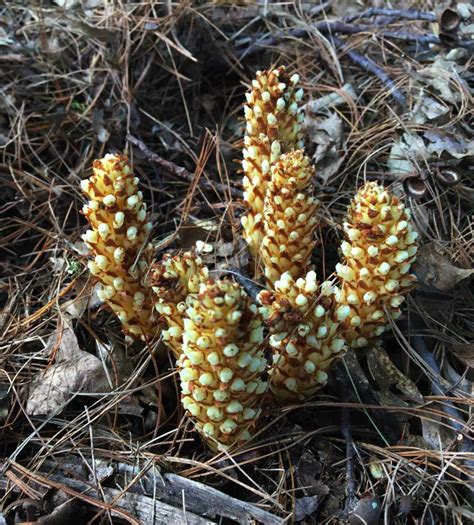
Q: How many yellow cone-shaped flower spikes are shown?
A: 7